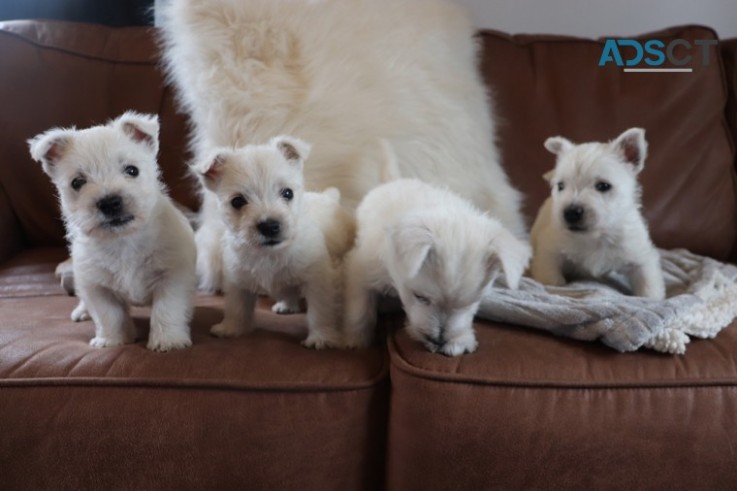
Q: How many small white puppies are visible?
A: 4